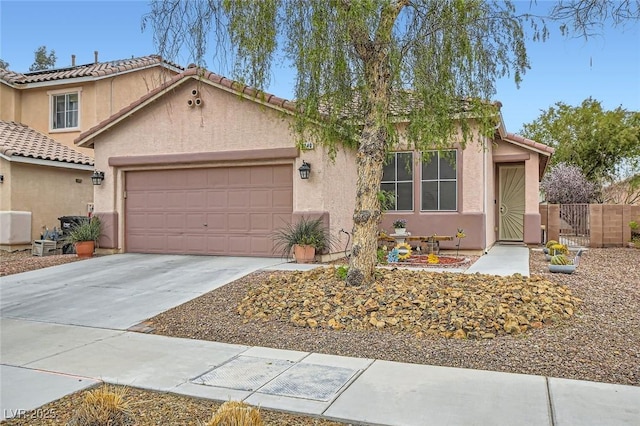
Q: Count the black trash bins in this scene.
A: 1